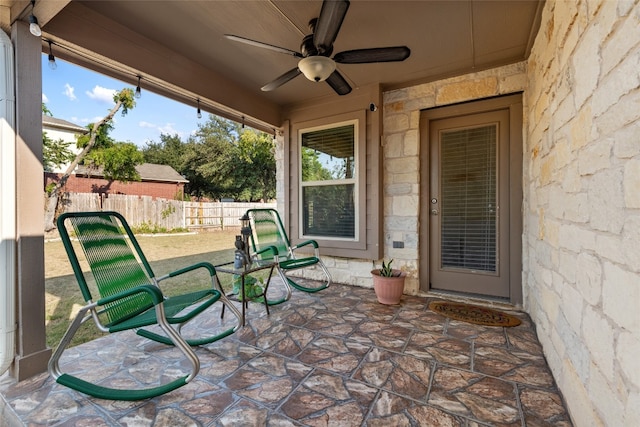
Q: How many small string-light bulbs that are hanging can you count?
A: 6